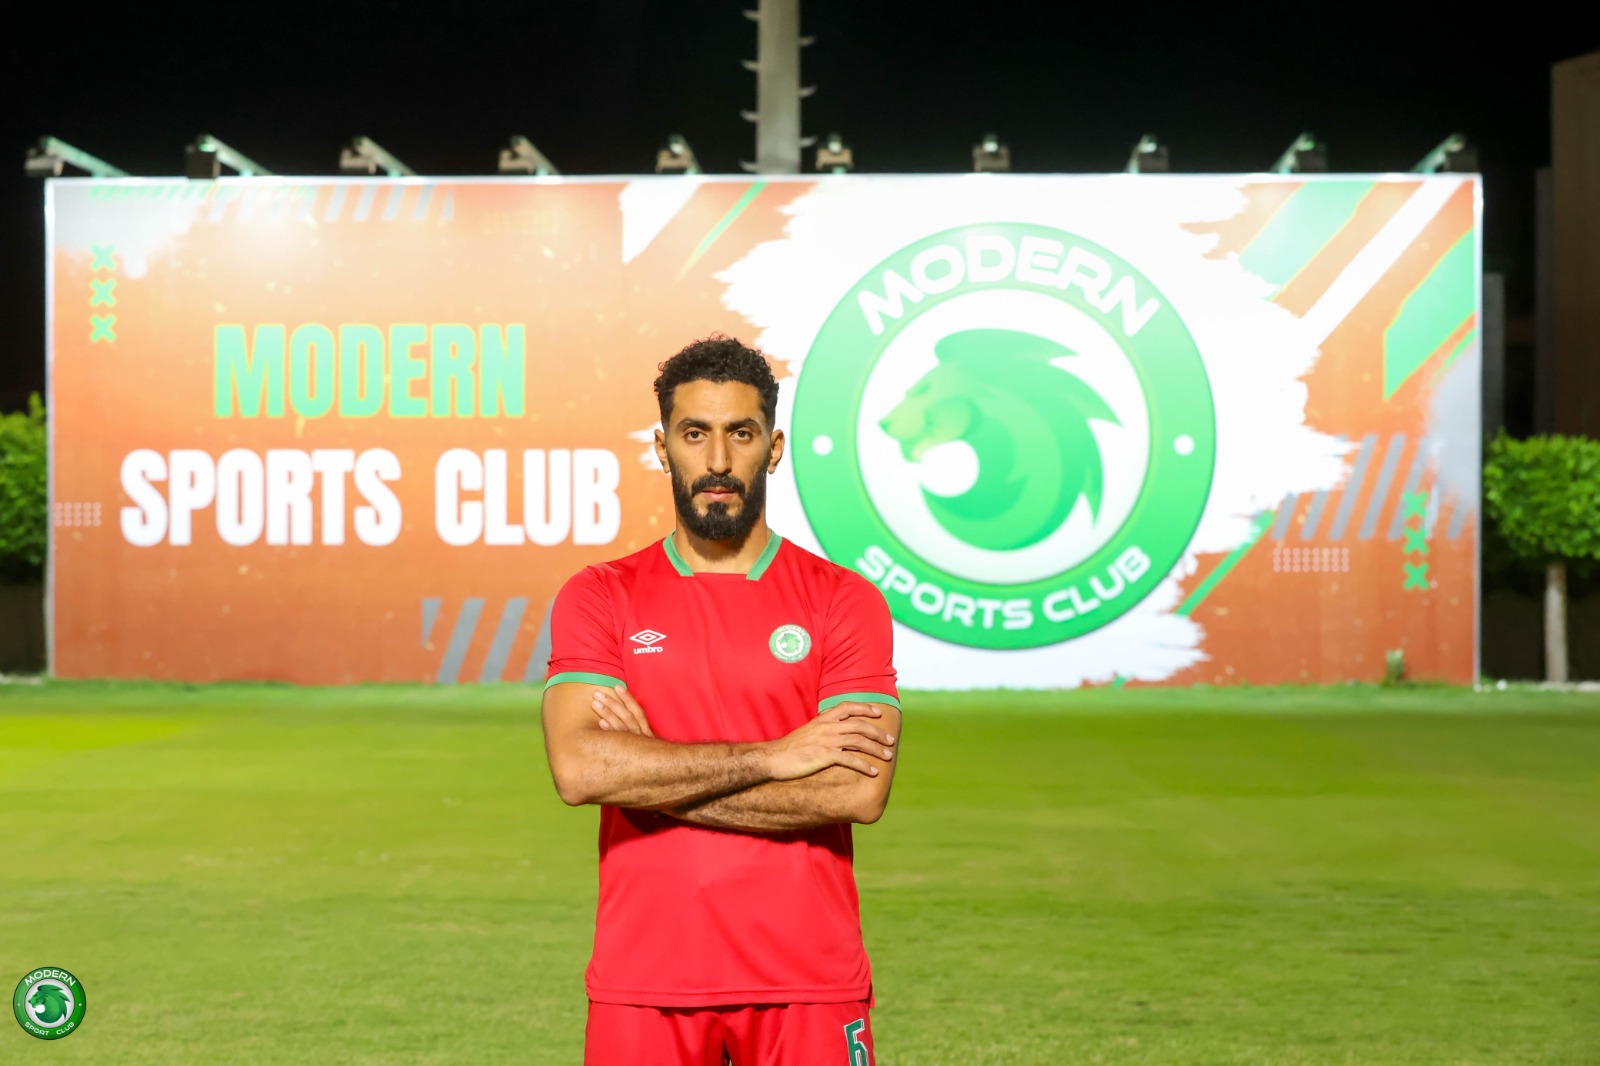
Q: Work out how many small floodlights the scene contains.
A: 10